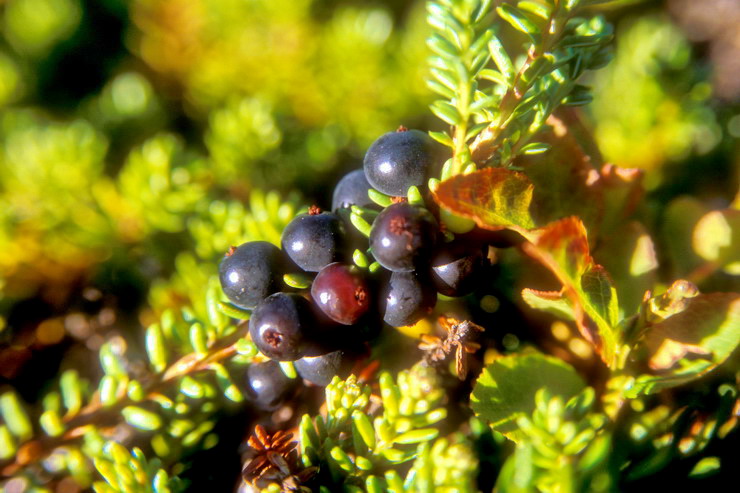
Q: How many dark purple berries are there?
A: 10